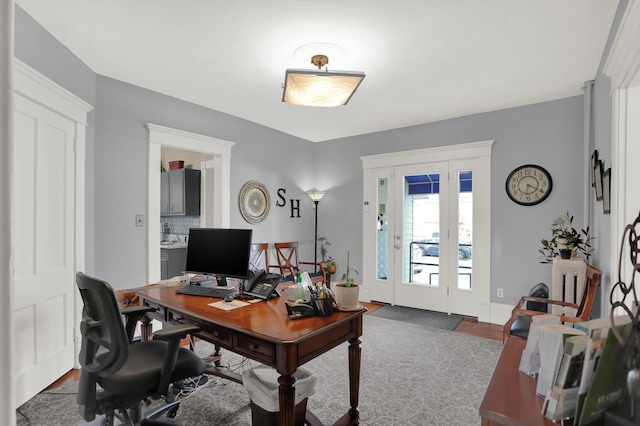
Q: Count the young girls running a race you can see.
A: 0